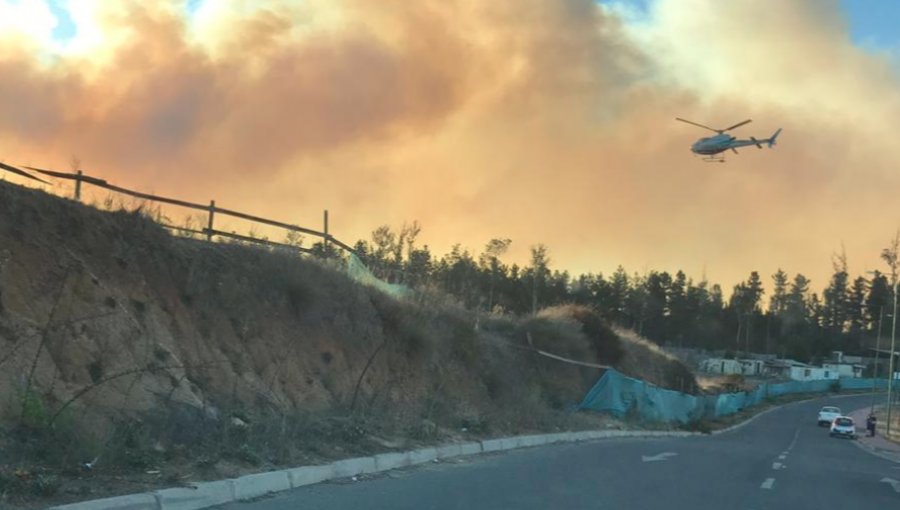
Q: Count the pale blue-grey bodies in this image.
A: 1